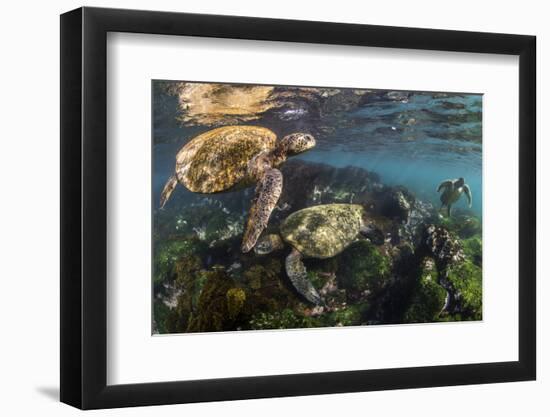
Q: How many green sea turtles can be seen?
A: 3